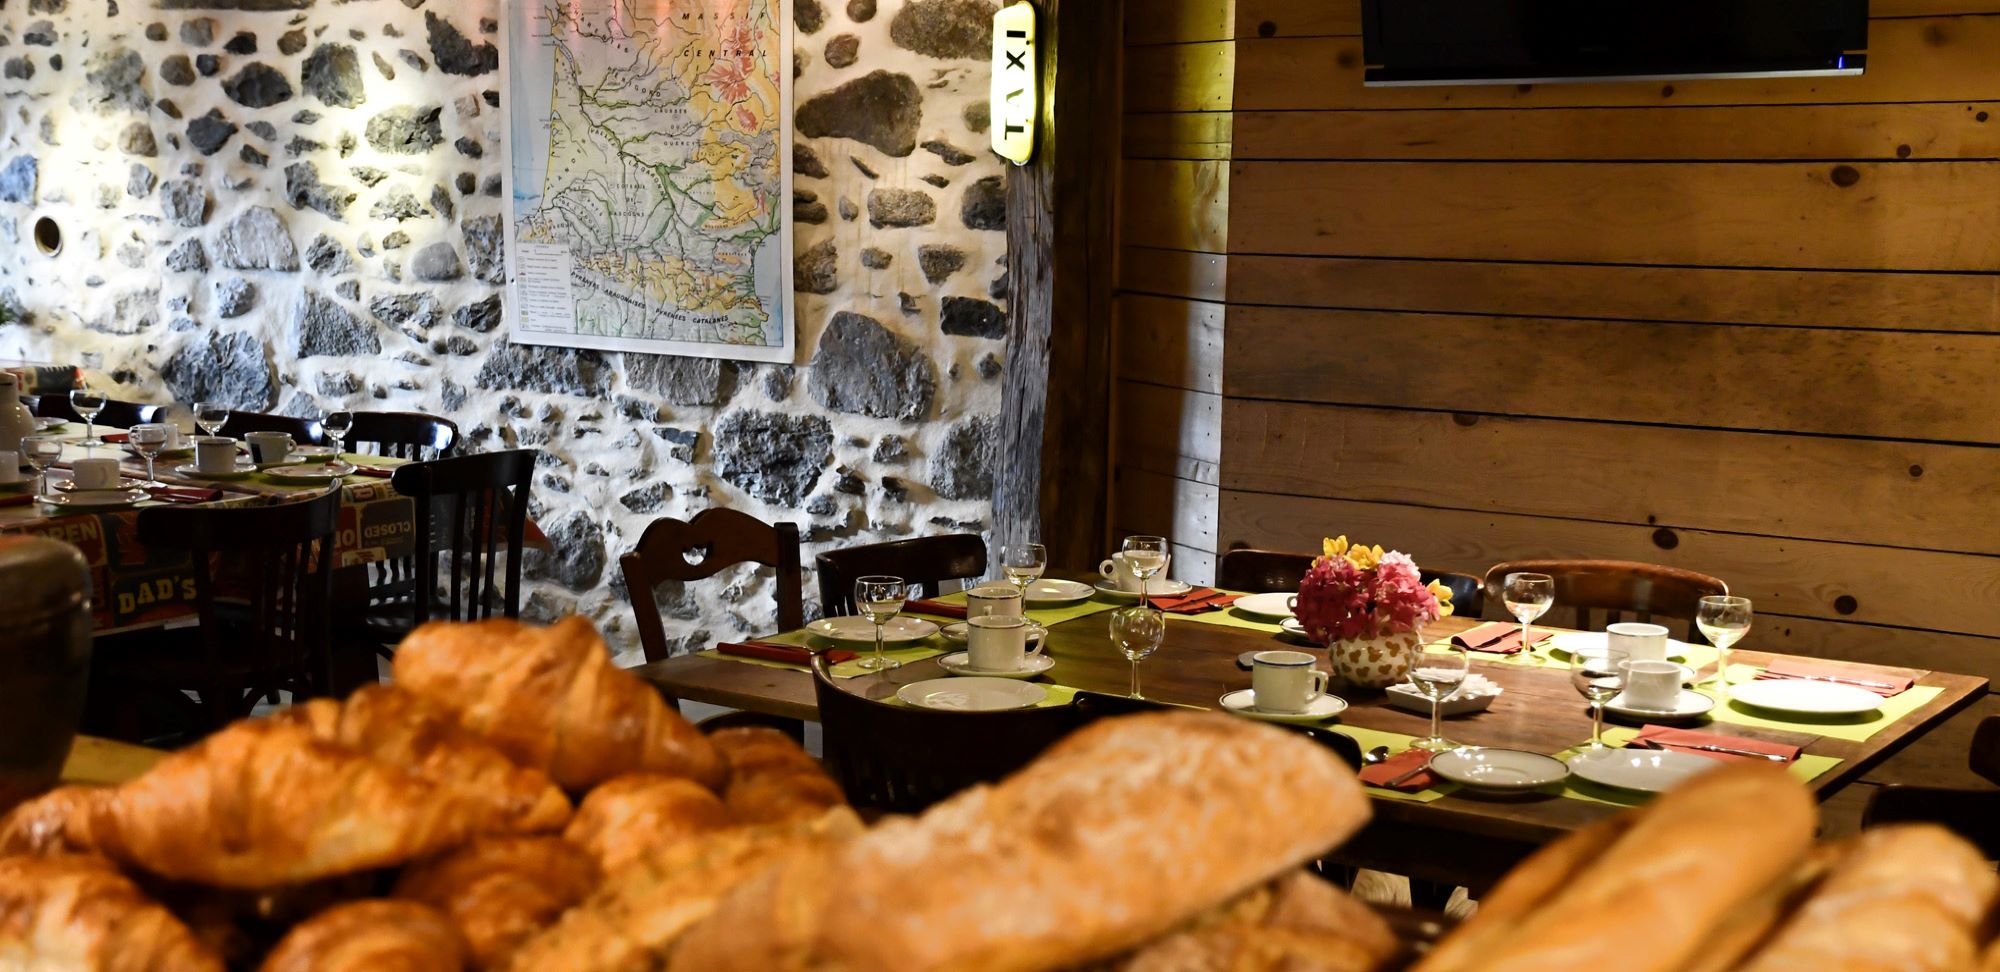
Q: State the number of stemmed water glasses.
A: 13